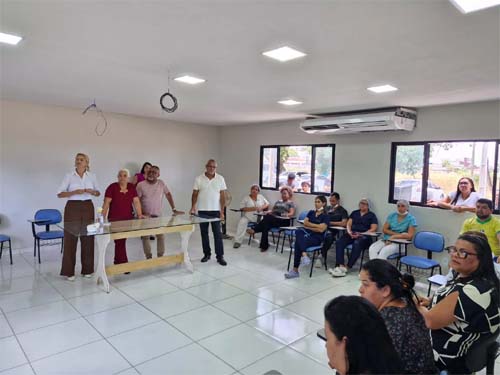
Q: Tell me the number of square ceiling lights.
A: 6